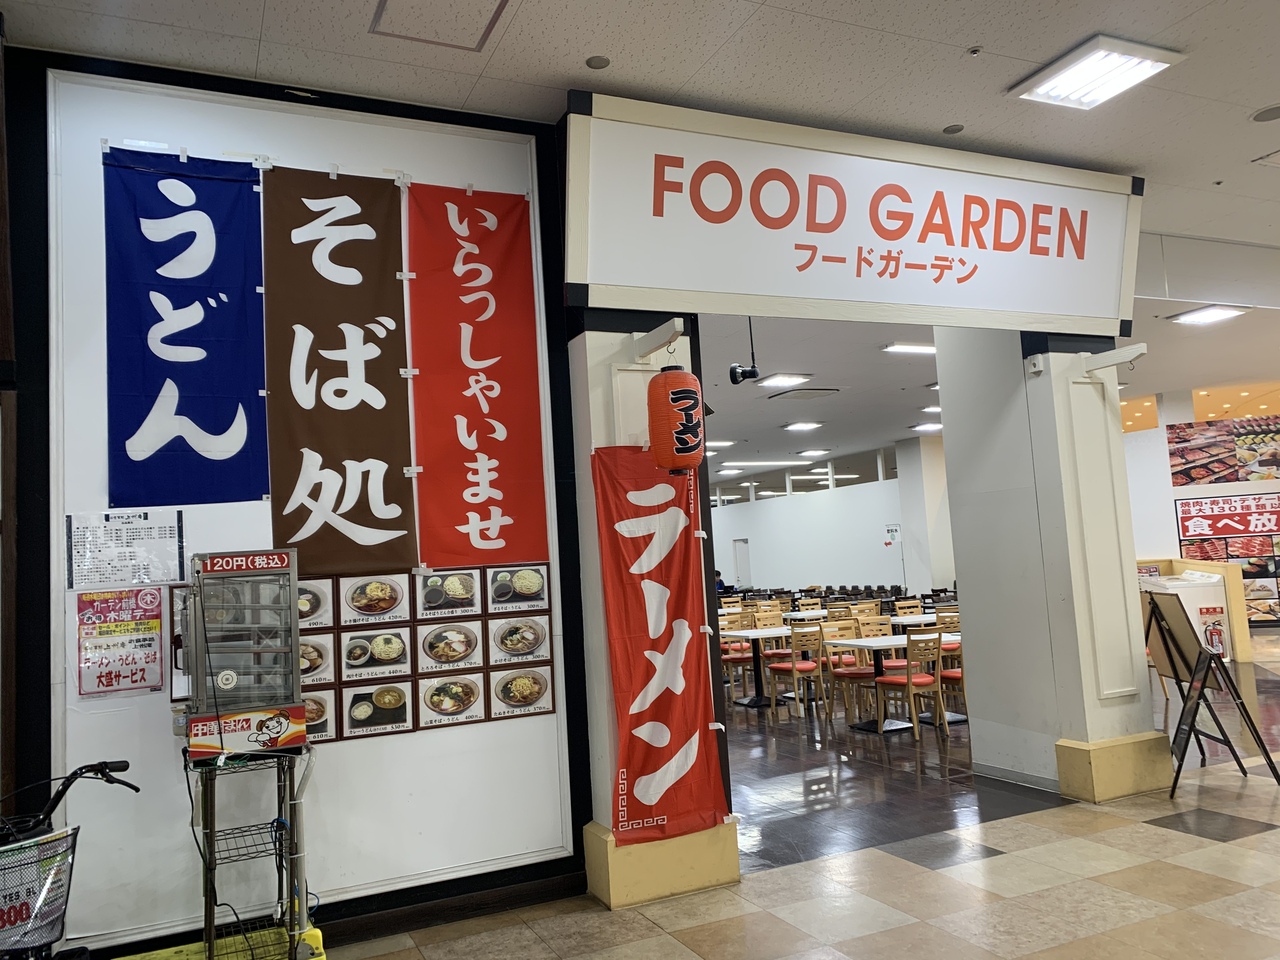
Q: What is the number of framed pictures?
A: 12